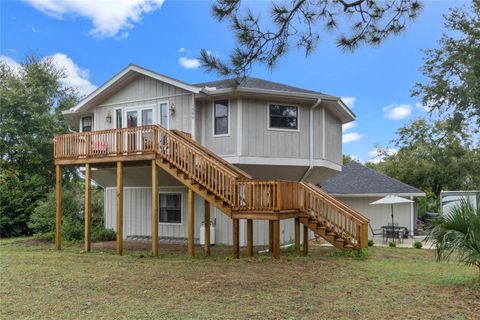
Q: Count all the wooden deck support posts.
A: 12